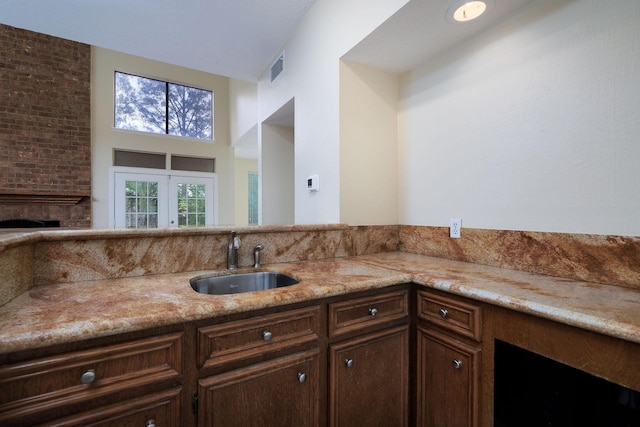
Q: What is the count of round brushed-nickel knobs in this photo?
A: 8